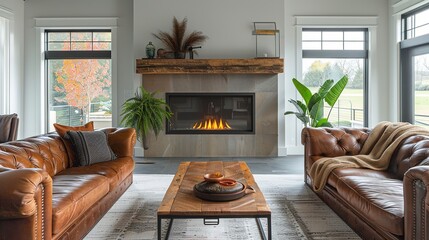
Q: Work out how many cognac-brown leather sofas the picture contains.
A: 2